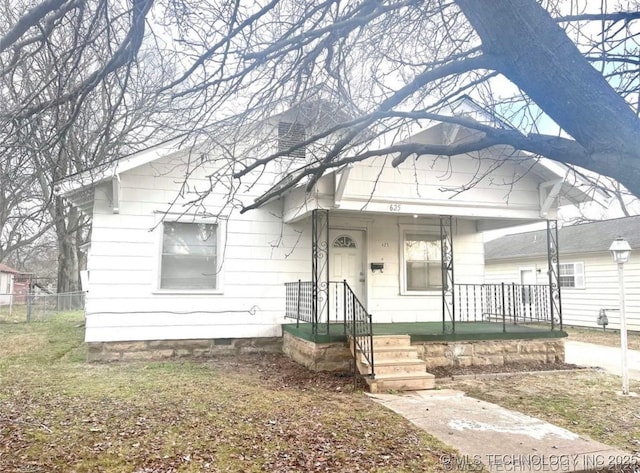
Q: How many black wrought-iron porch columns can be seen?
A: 3